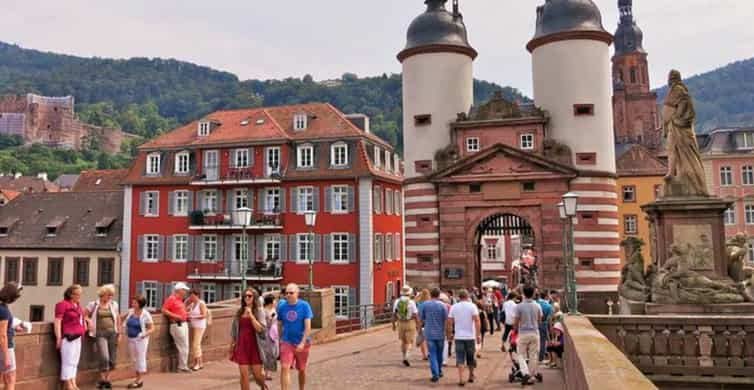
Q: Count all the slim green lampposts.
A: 4